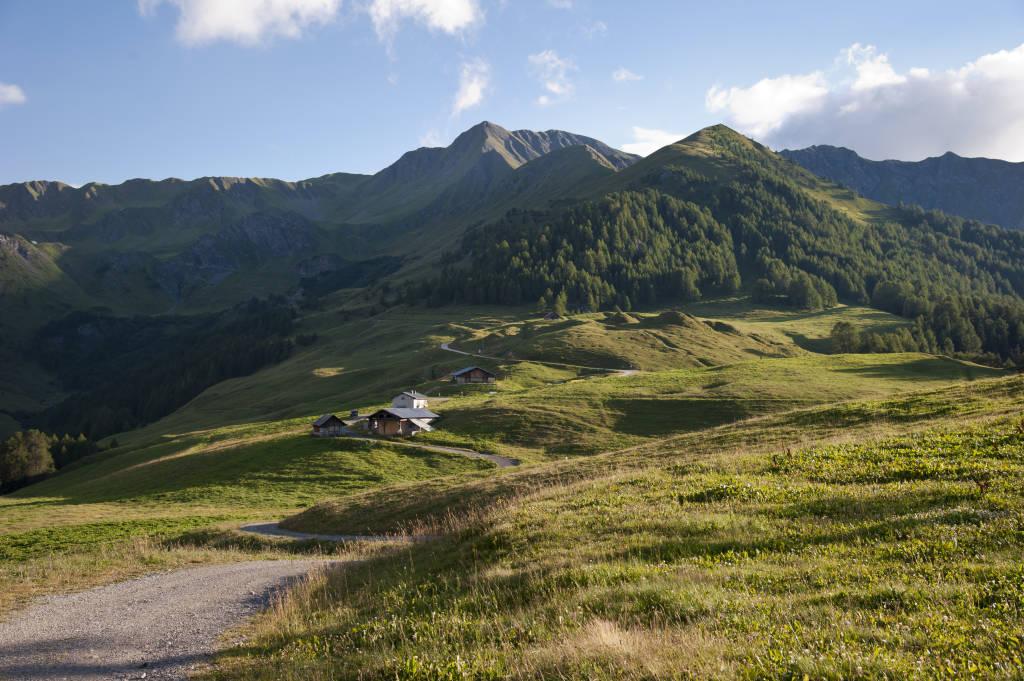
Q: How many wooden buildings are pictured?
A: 3